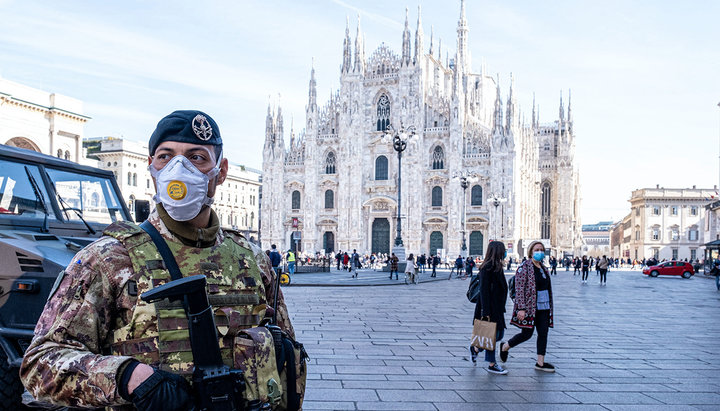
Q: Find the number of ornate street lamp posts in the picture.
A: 3